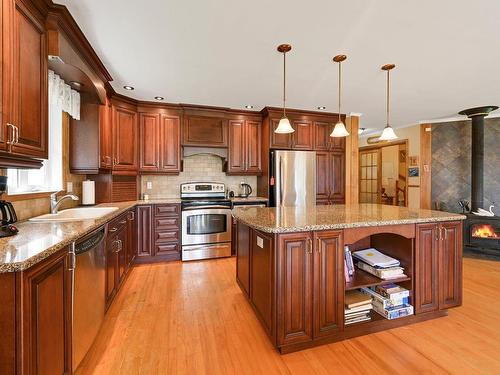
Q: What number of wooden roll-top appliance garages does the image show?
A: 1